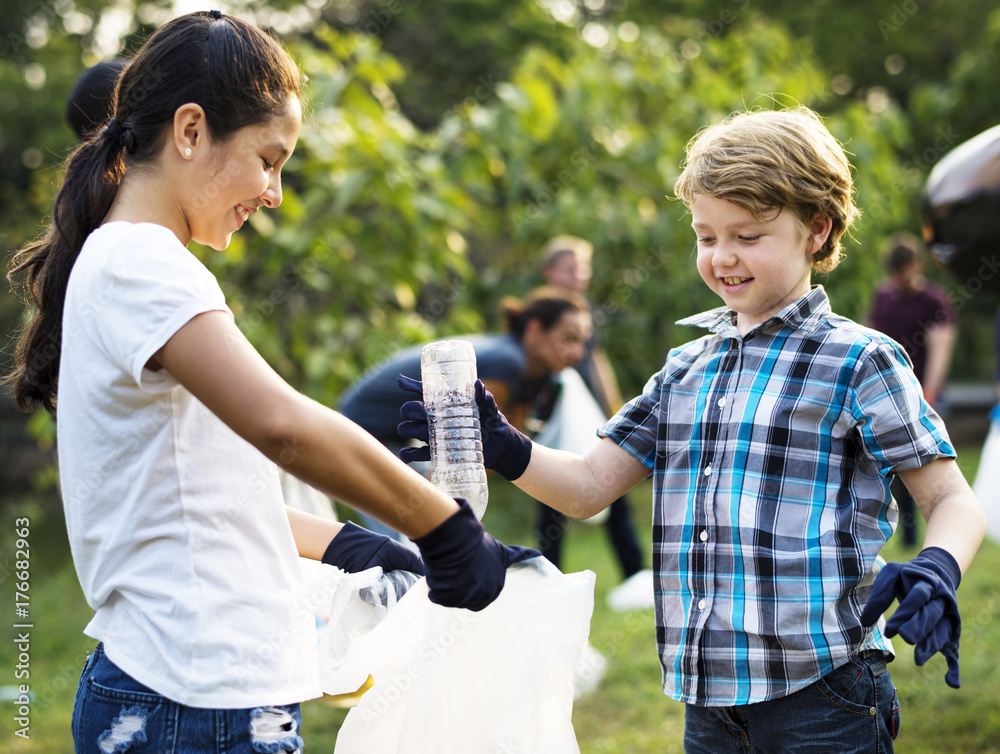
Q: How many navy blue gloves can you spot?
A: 4